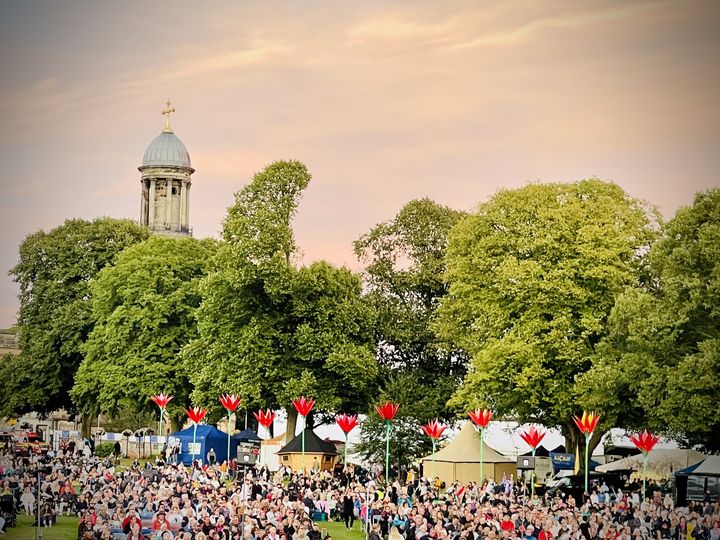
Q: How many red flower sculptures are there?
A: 12